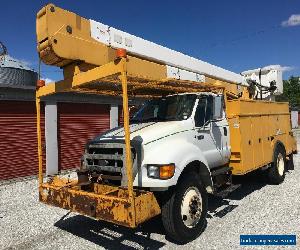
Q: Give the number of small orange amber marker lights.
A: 2